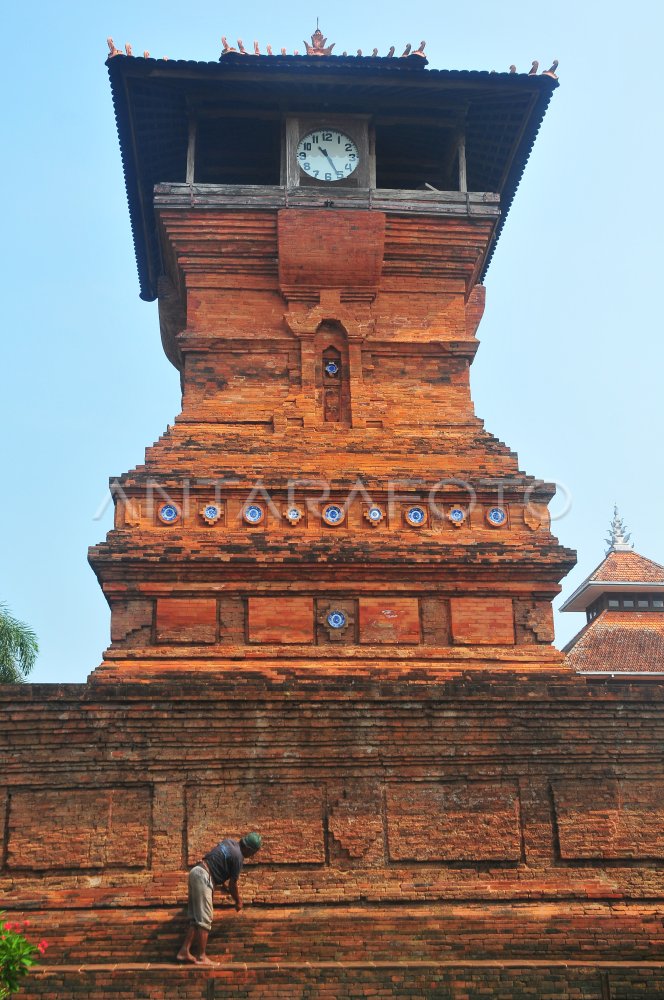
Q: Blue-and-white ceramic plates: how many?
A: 11